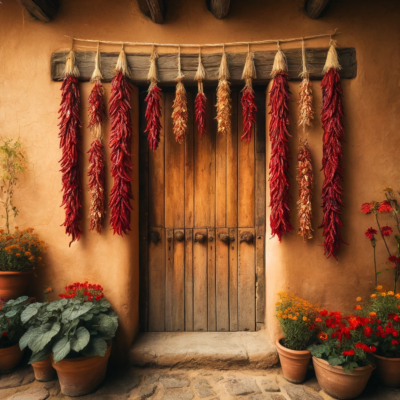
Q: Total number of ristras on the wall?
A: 11